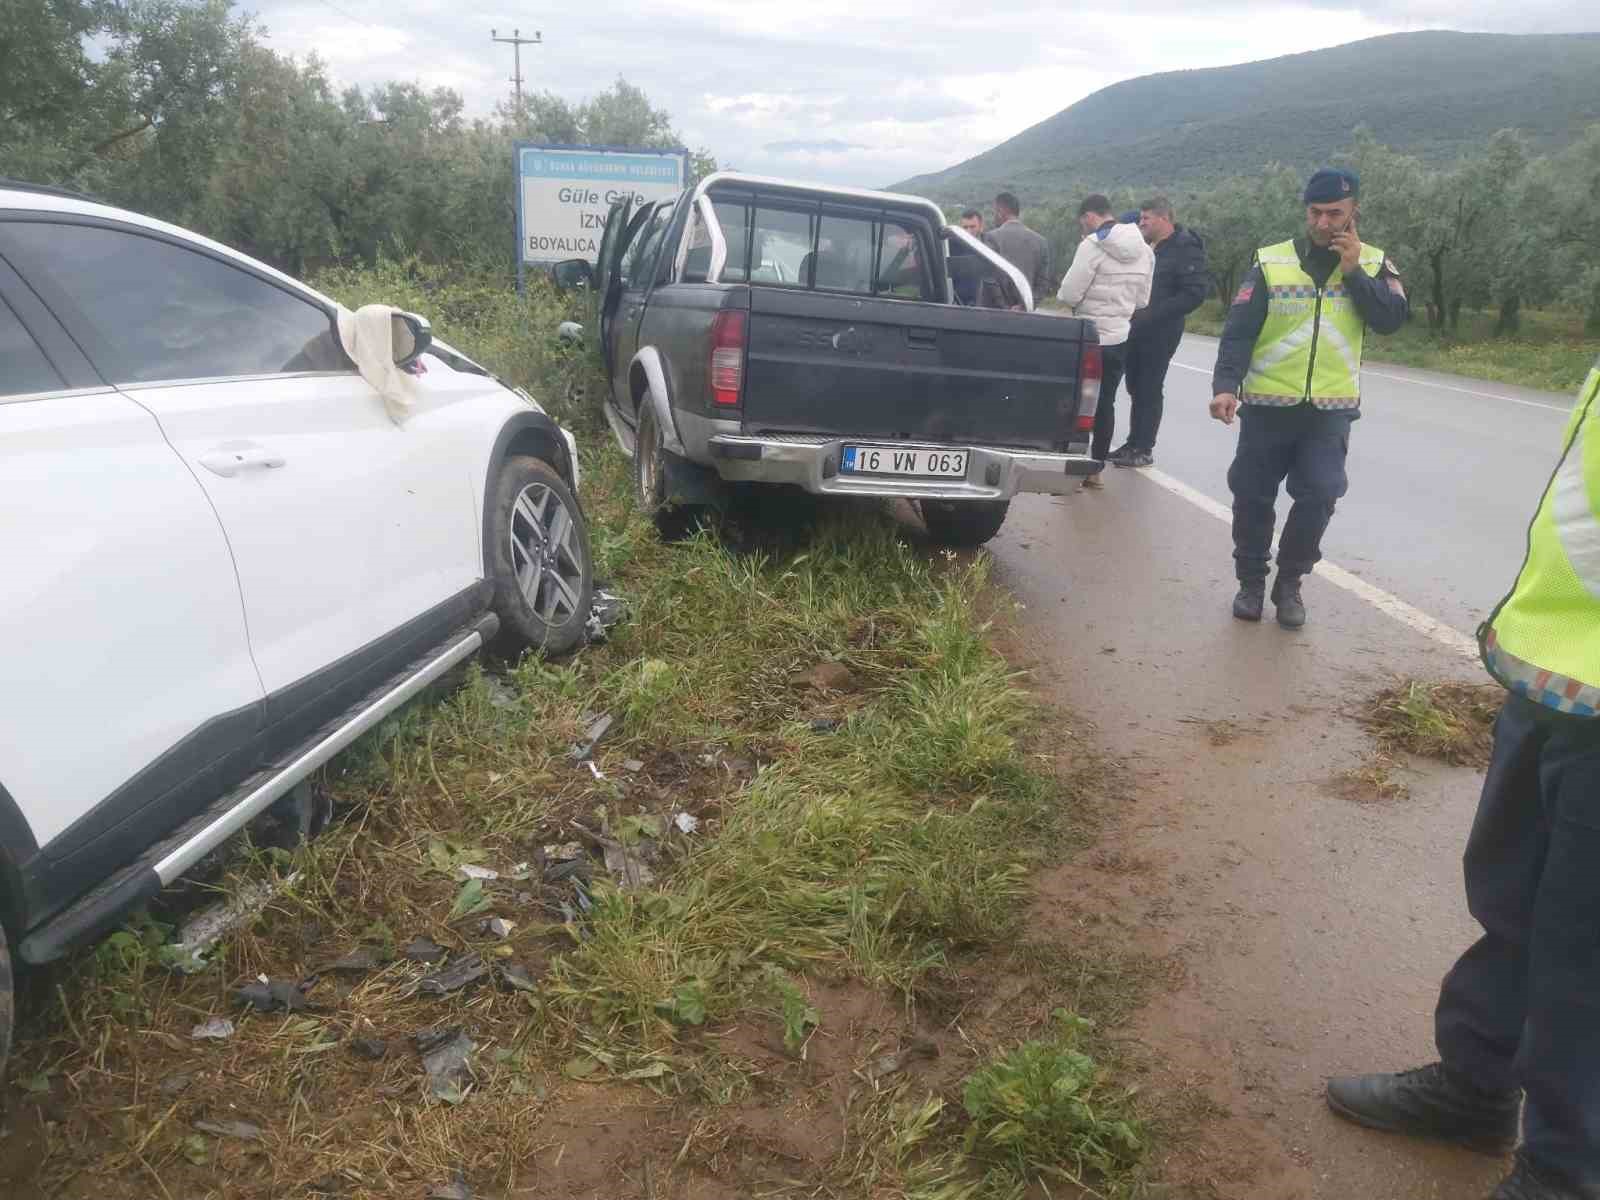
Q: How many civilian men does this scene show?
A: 4